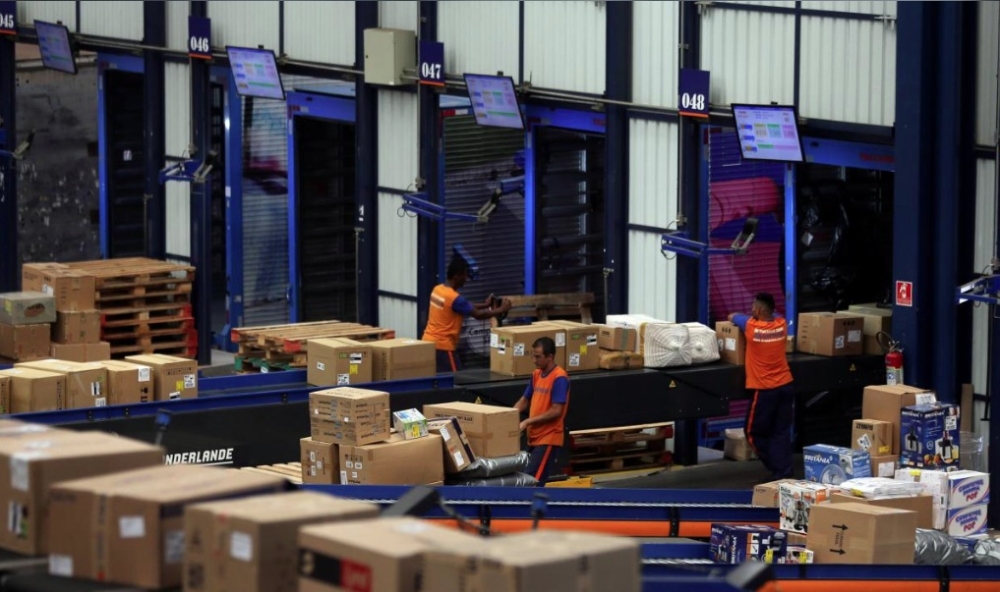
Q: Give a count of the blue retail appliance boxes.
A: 3